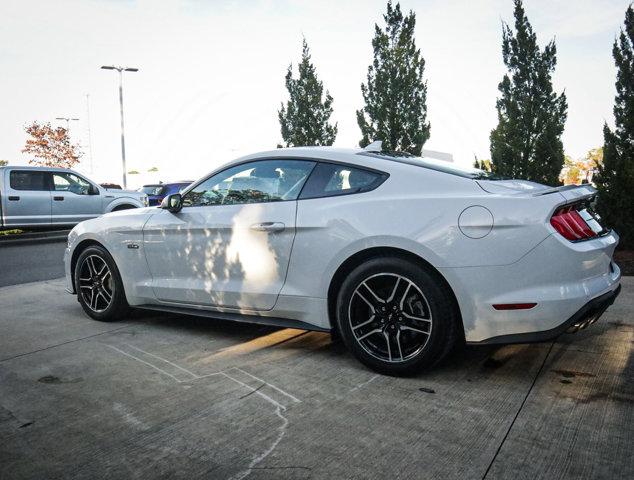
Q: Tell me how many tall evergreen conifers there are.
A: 4